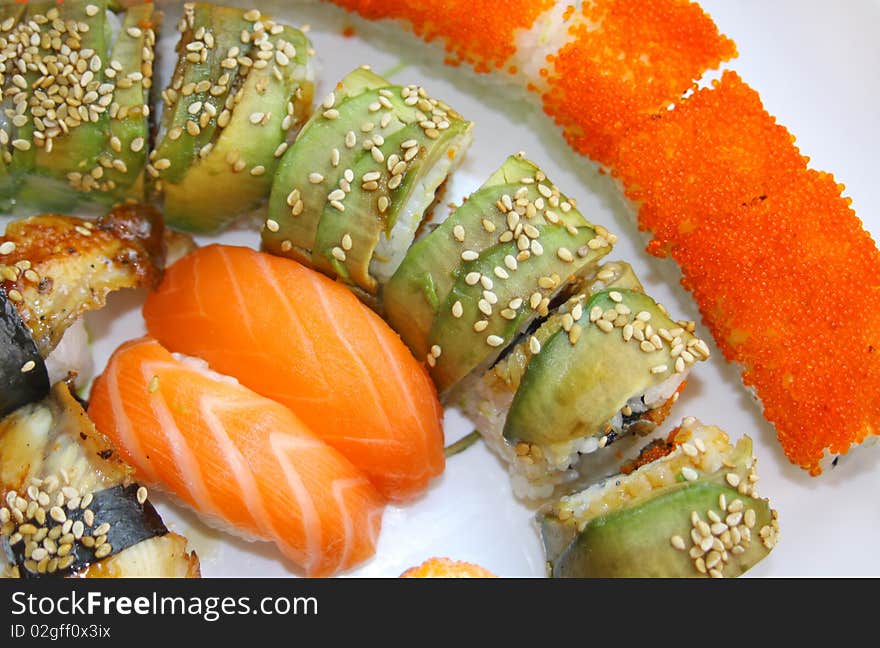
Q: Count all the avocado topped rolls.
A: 6